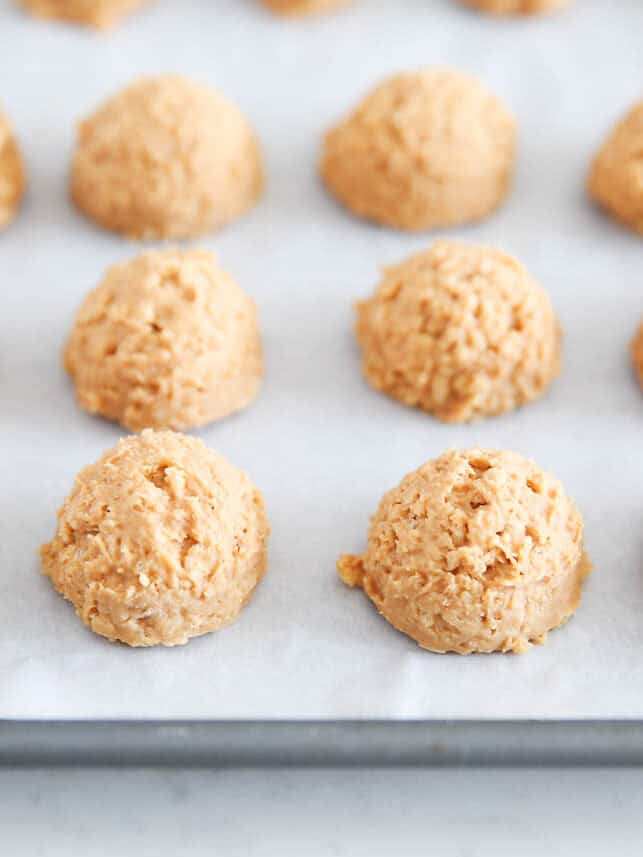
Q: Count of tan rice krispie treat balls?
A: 12